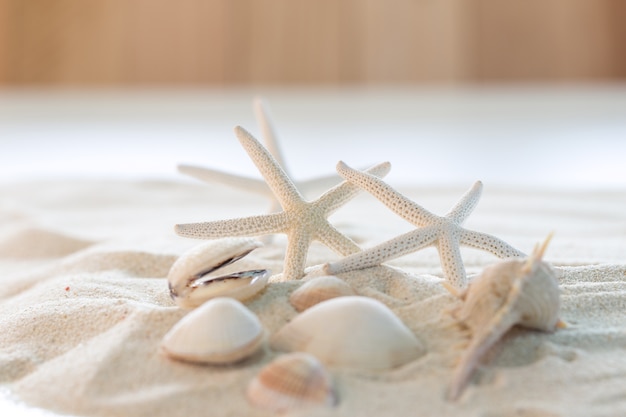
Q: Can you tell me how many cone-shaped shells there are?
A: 1